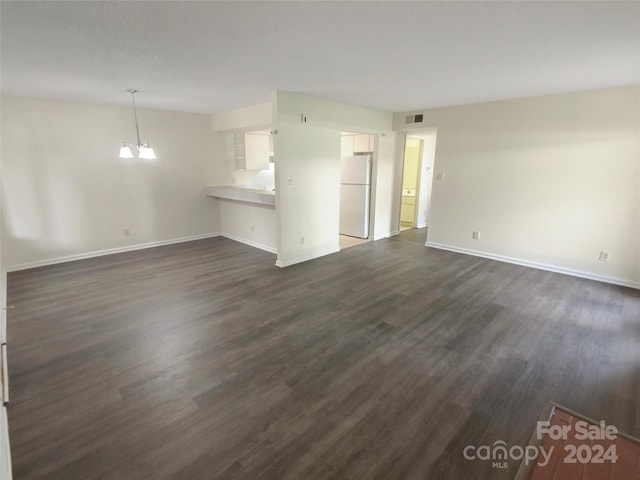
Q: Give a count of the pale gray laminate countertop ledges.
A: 1